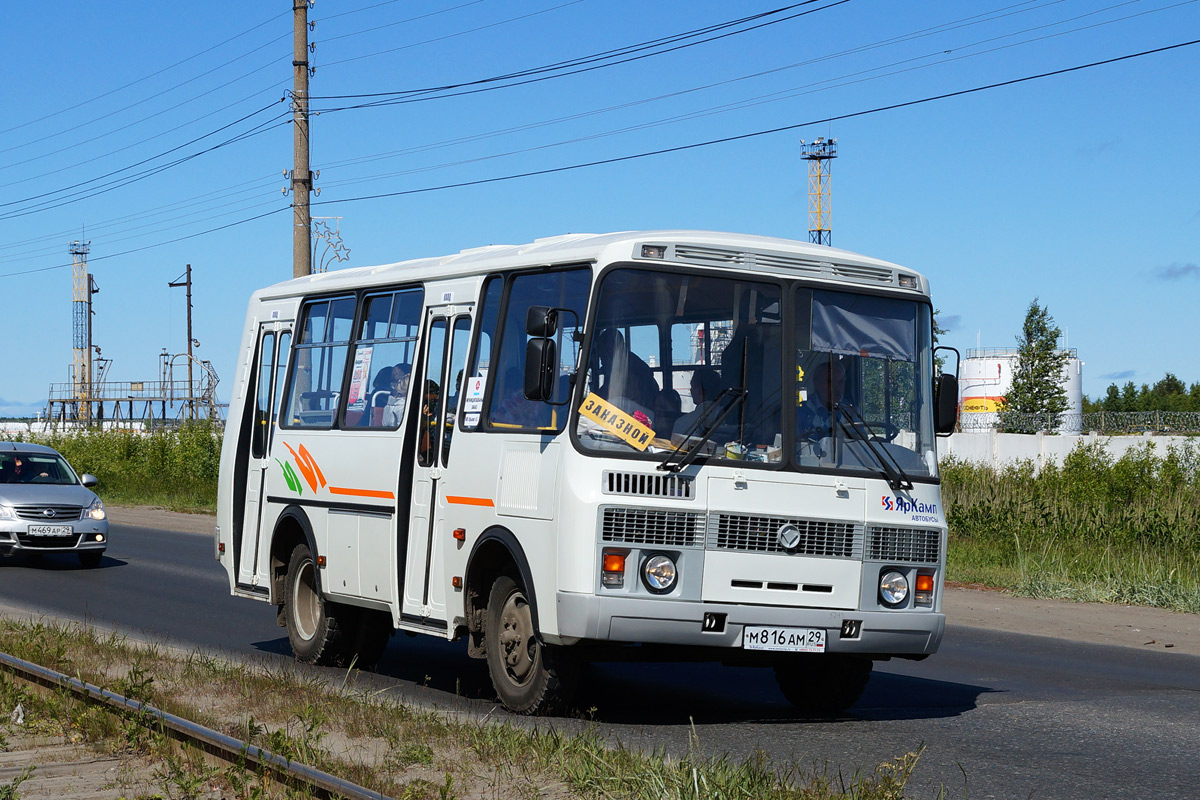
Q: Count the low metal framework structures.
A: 1